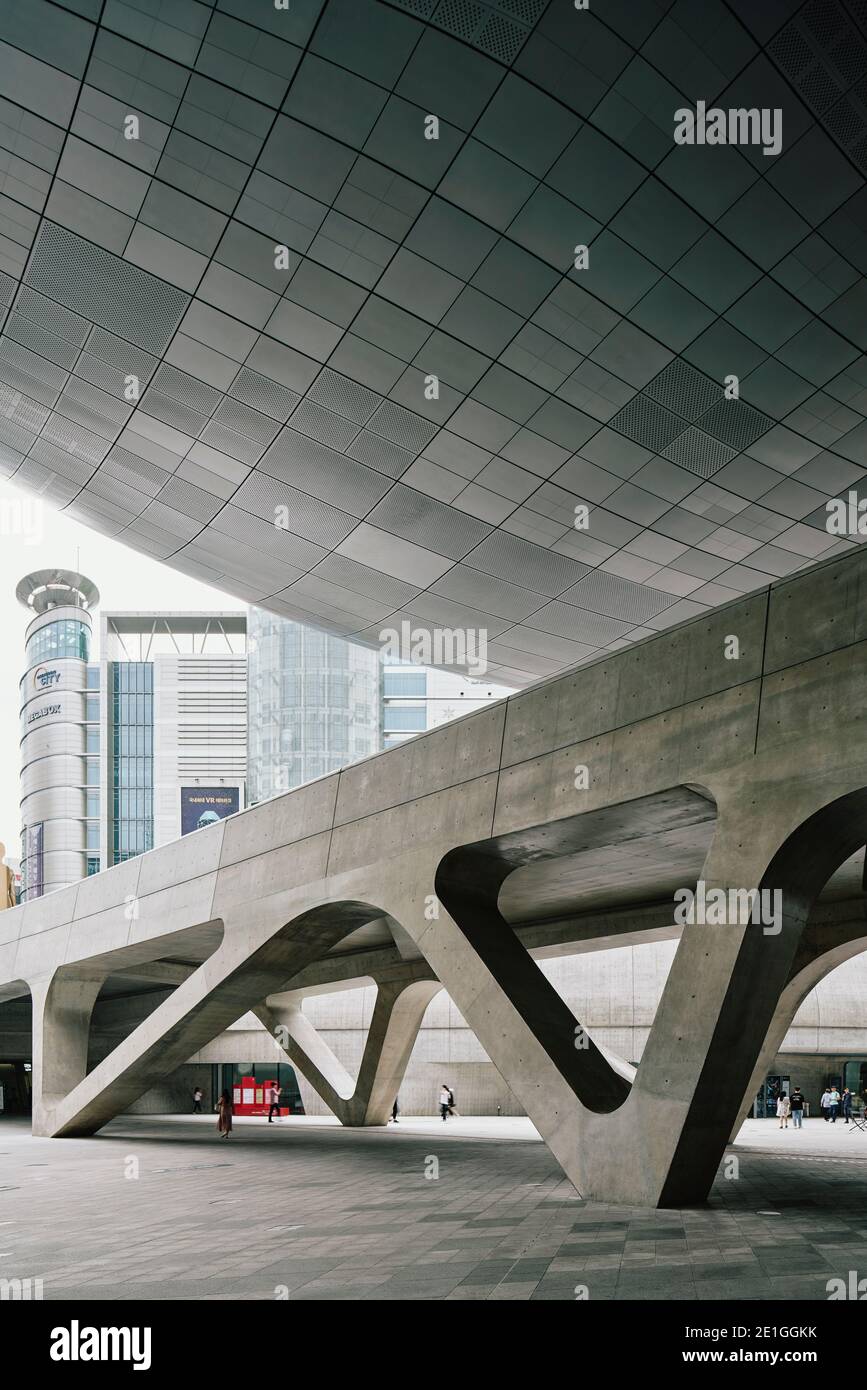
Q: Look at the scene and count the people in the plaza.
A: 11